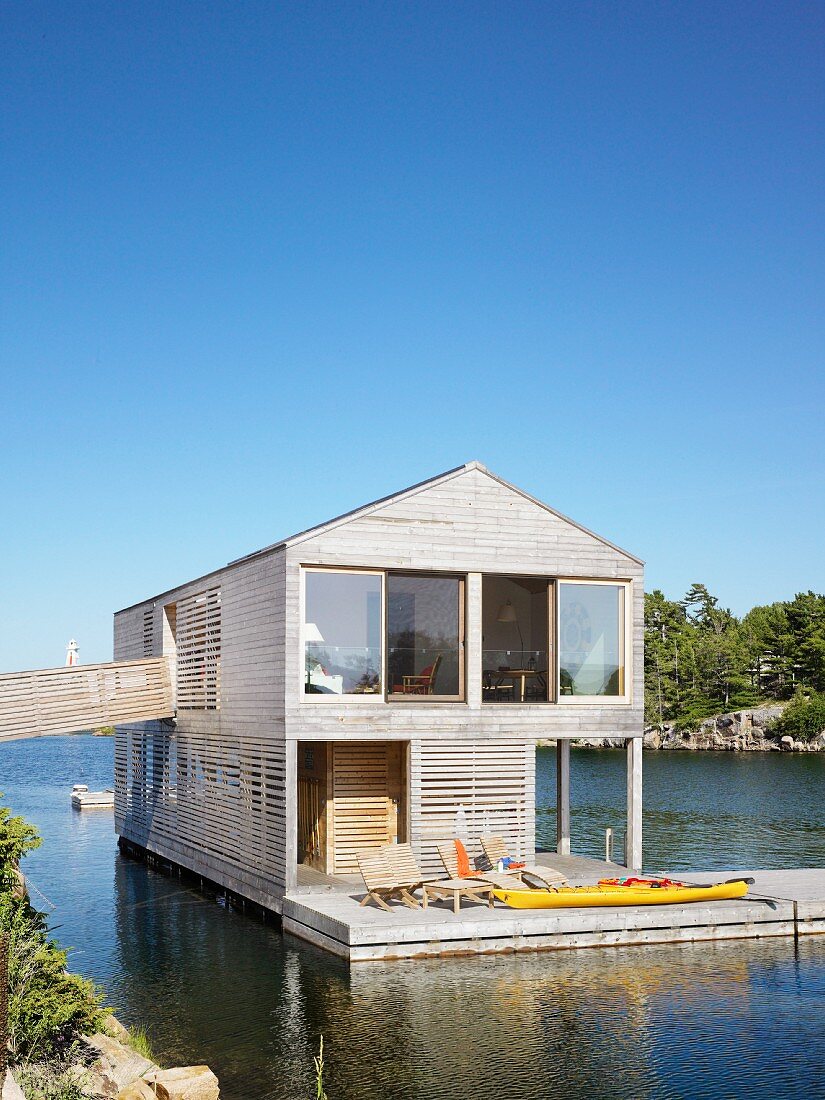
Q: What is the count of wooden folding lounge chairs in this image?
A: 4